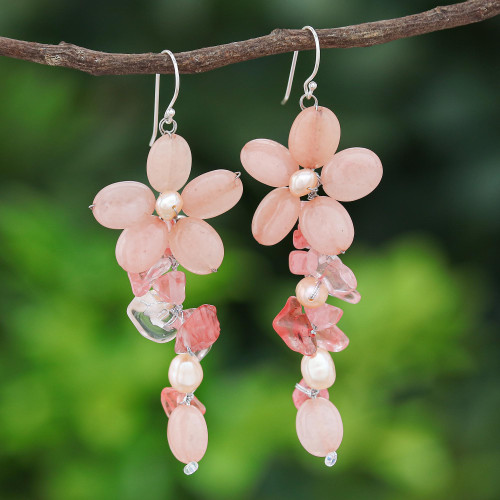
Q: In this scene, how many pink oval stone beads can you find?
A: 12